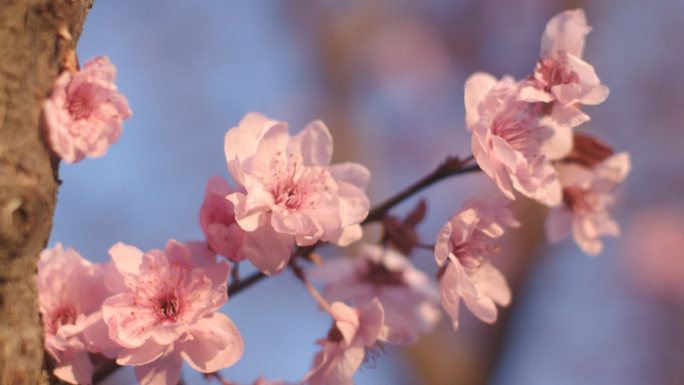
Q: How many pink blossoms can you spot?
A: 11